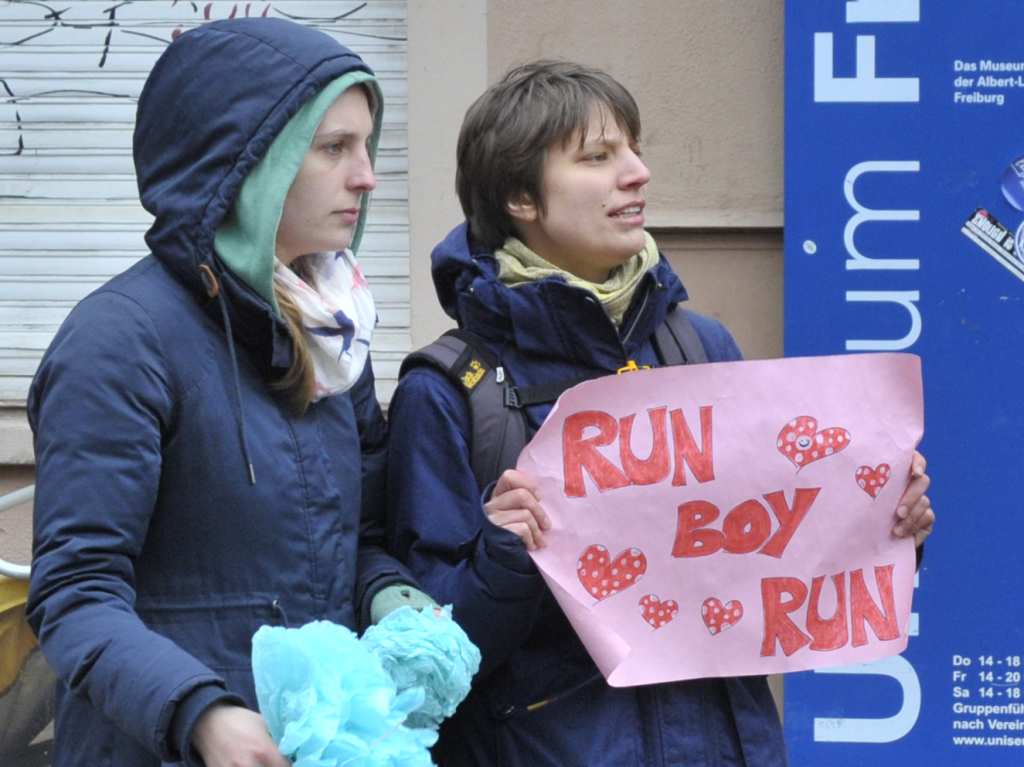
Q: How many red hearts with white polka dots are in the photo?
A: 5